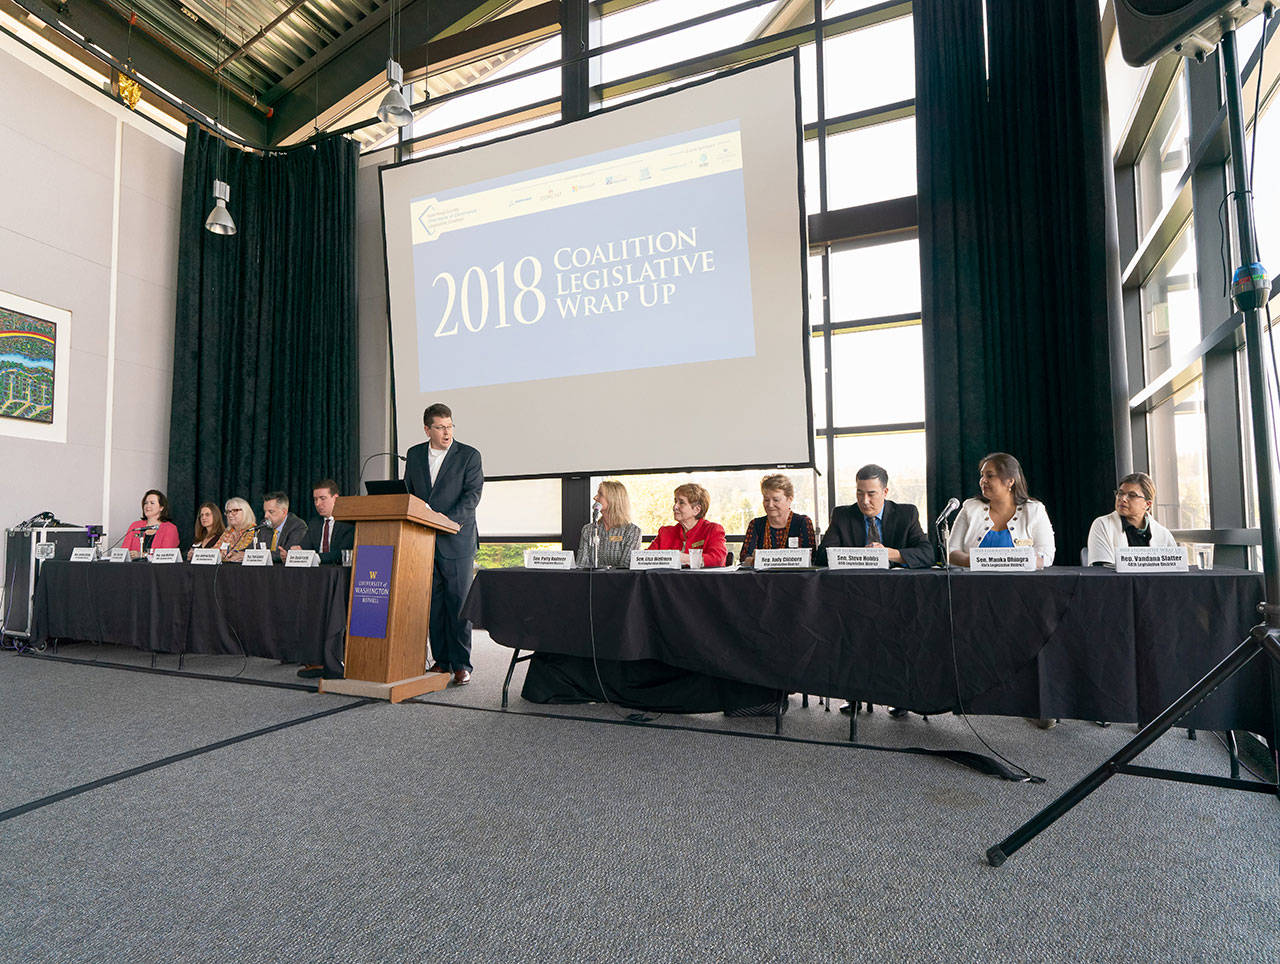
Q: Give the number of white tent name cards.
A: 12